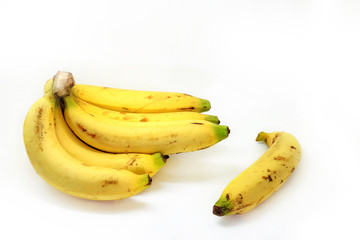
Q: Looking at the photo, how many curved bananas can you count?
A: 6